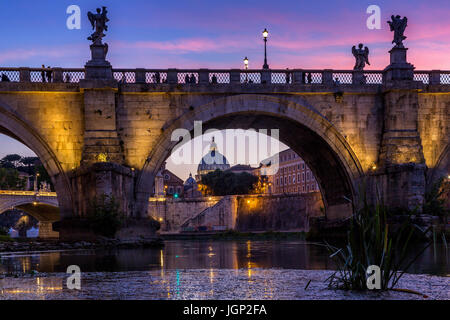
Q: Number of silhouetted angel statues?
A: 3